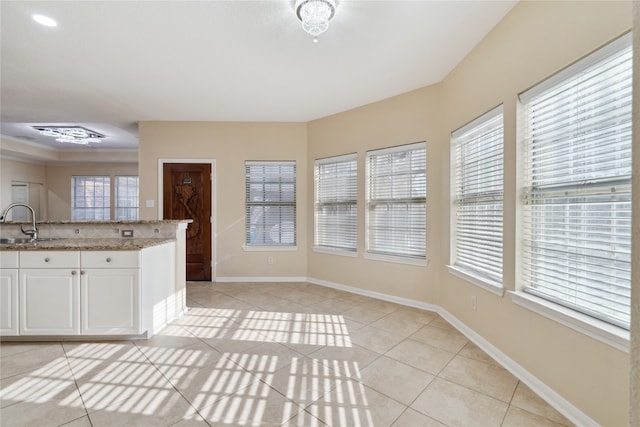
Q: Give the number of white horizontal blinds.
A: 5